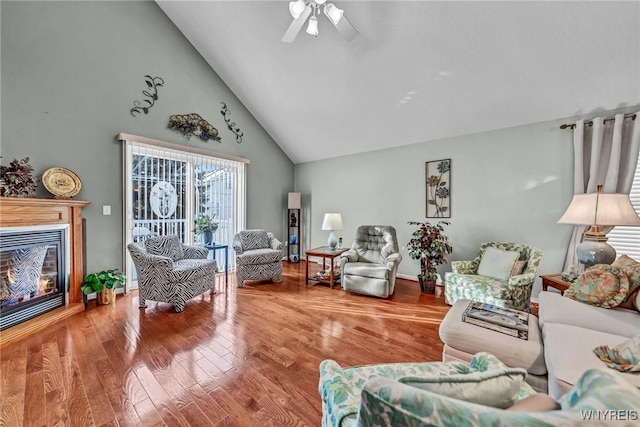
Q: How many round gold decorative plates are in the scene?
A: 1